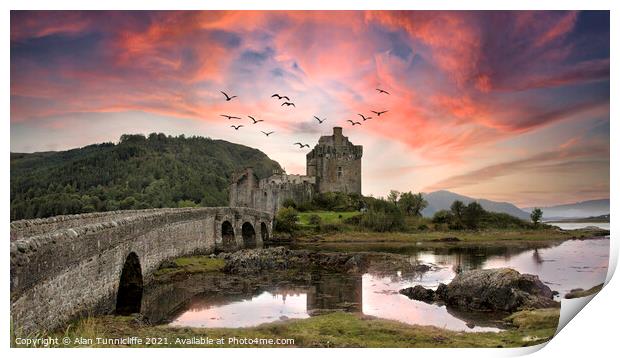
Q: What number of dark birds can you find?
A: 13